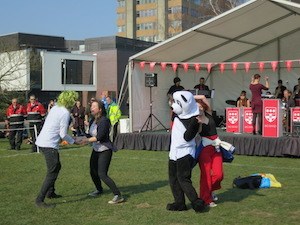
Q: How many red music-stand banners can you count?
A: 4